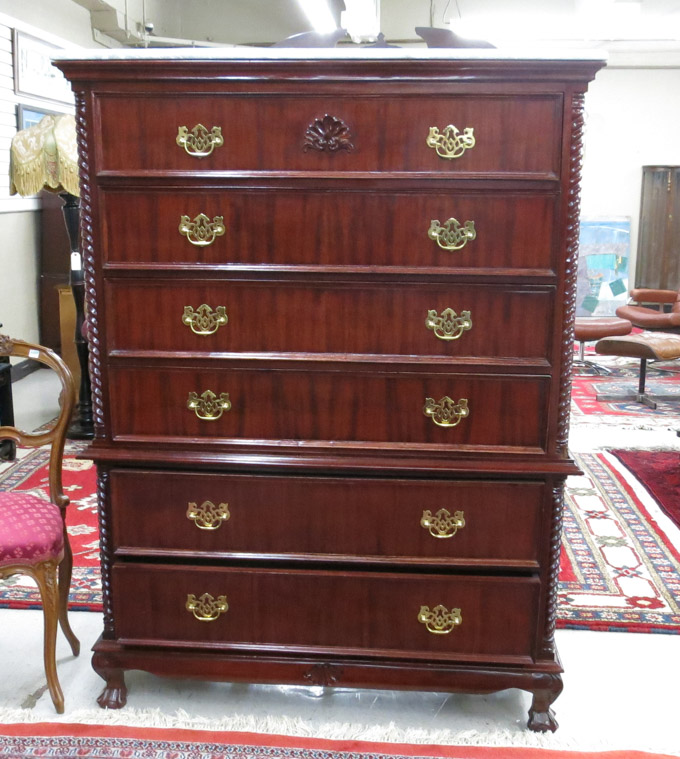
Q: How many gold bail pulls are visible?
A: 12